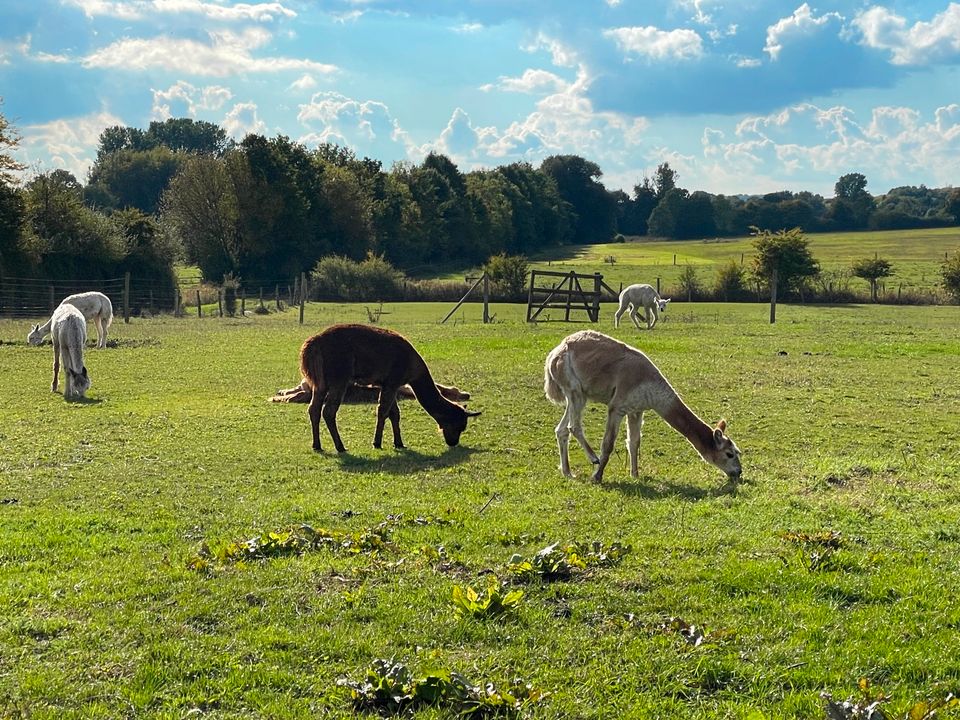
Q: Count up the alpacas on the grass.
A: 6